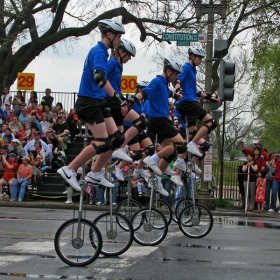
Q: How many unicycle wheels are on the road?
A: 8